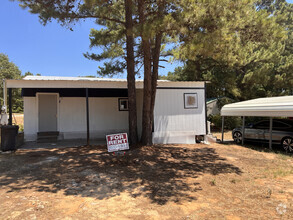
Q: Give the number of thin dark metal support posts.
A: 2